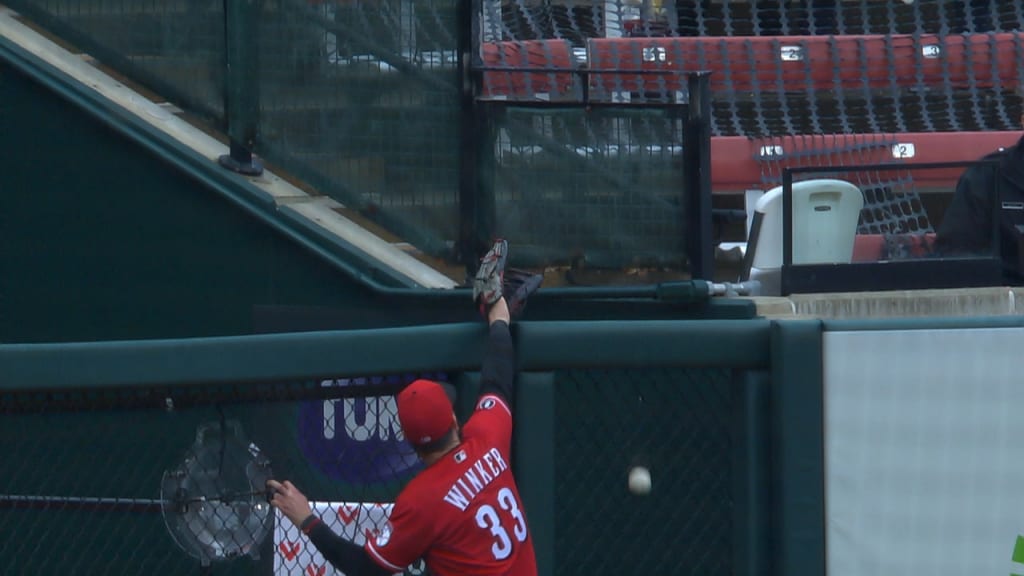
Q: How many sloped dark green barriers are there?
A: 1